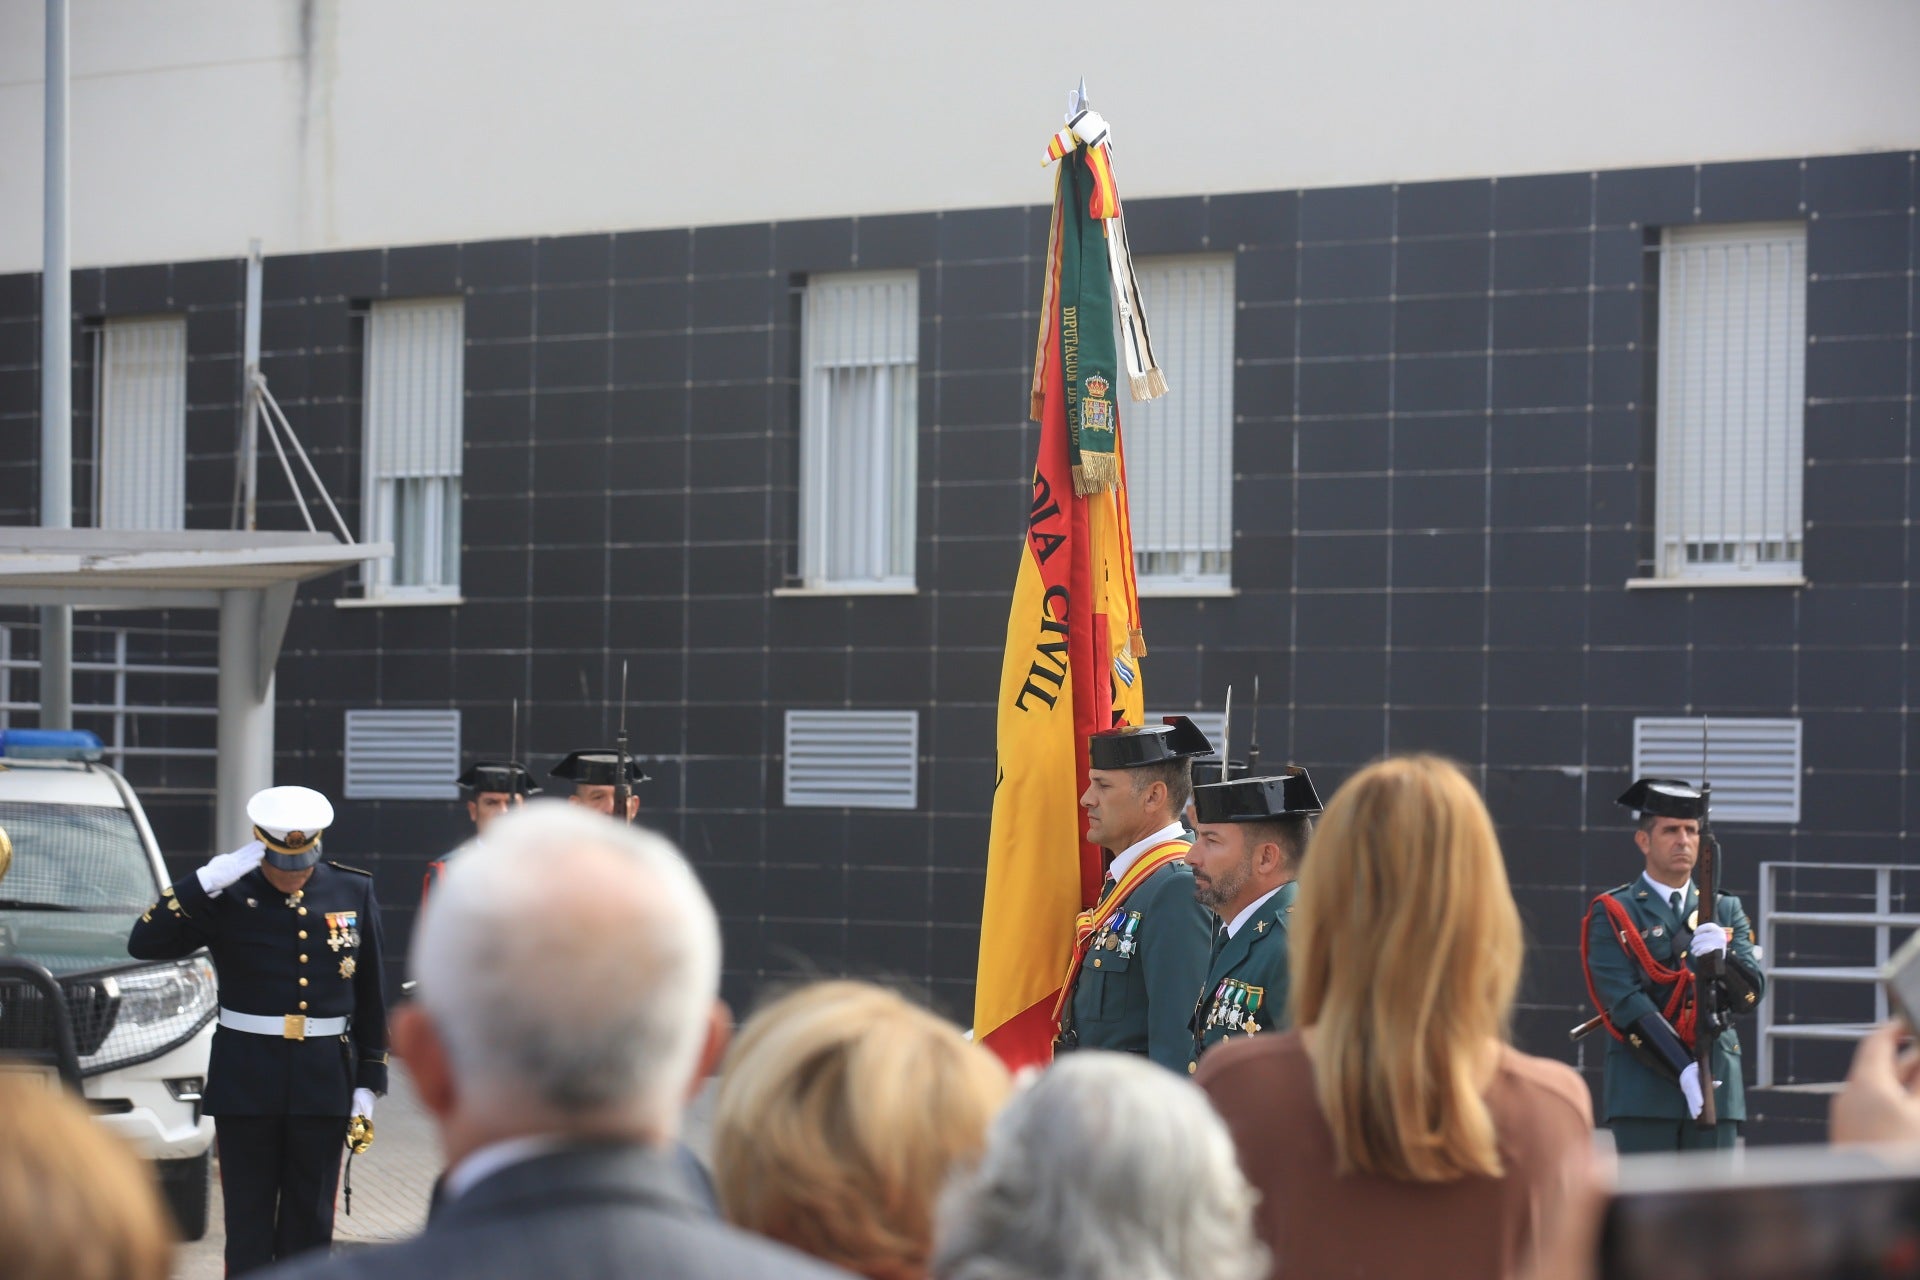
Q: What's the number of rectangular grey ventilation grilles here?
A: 4